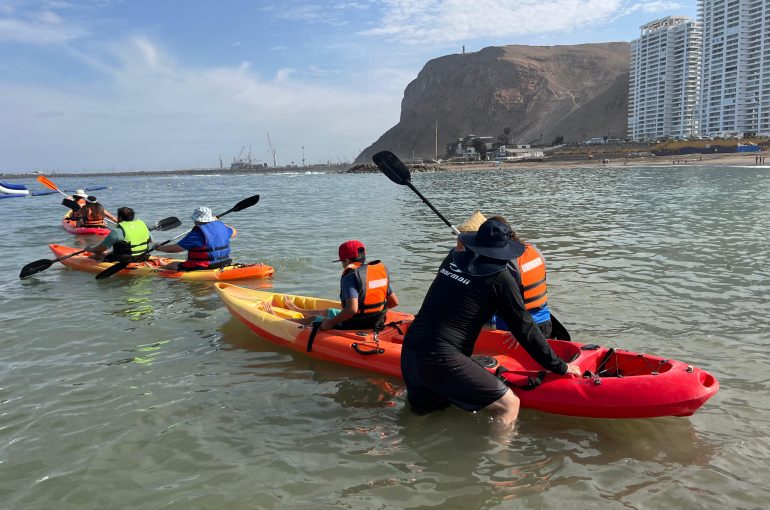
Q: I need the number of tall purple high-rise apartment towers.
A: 0